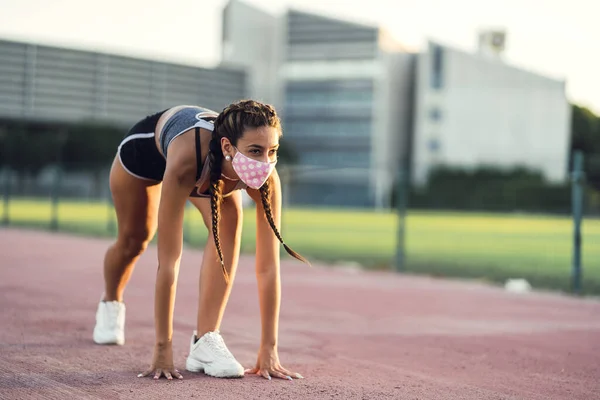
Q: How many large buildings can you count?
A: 3